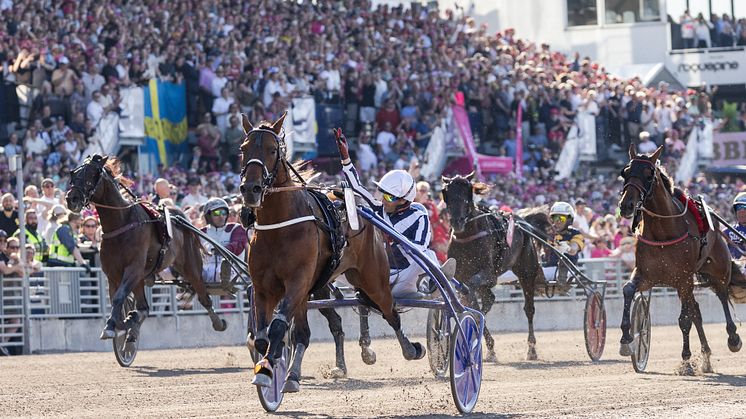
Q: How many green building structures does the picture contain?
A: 0